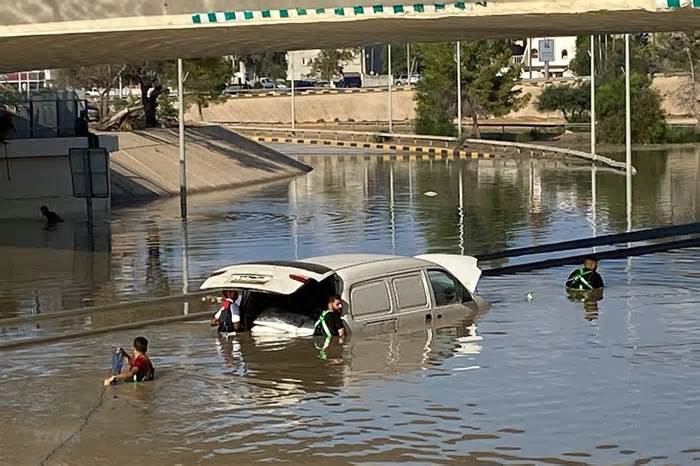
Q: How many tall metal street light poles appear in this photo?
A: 6